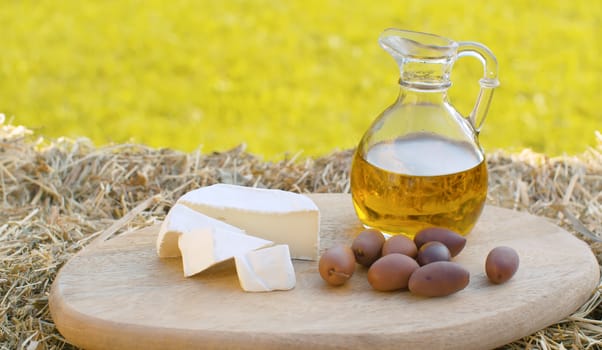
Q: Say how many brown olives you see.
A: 8